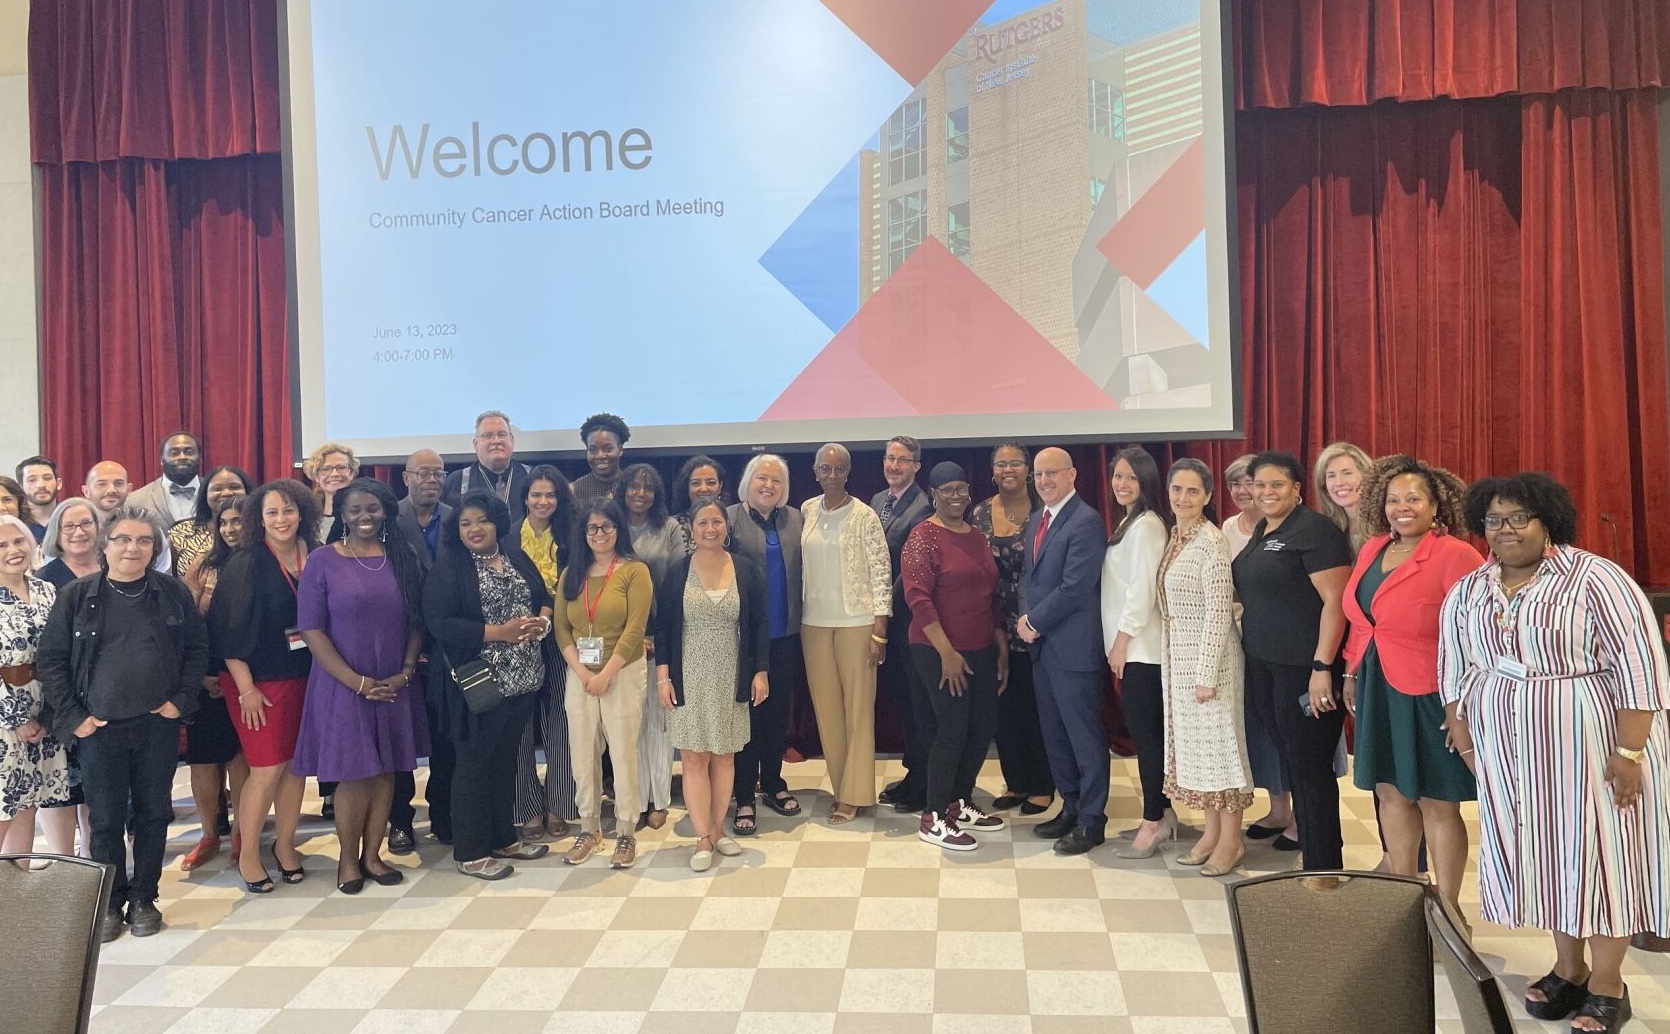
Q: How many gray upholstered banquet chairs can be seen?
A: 3